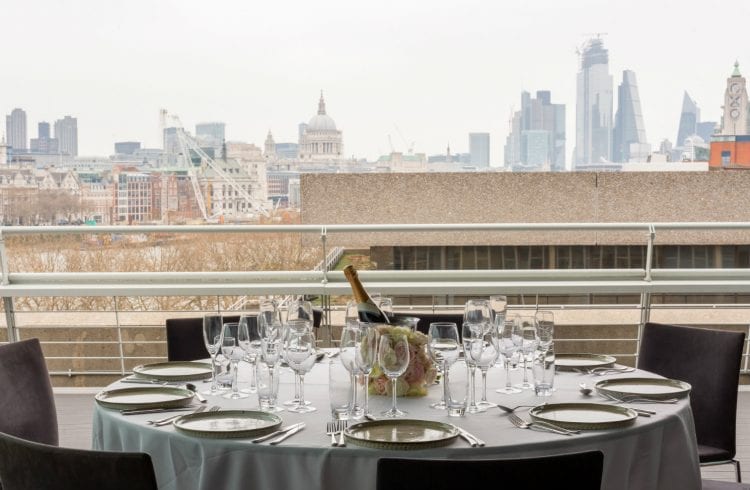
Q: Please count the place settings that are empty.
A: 7